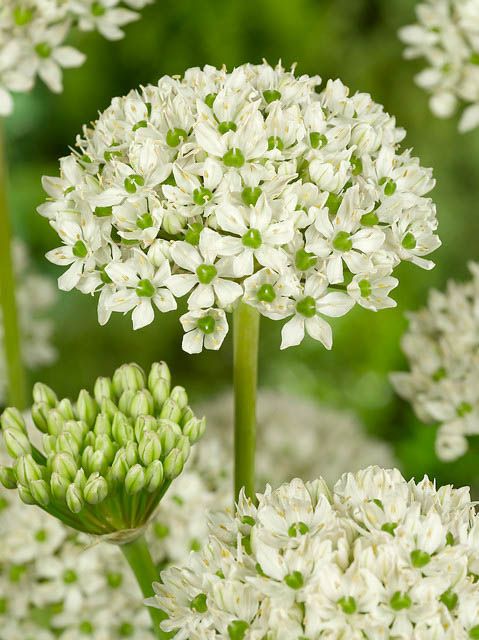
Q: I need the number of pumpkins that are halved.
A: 0